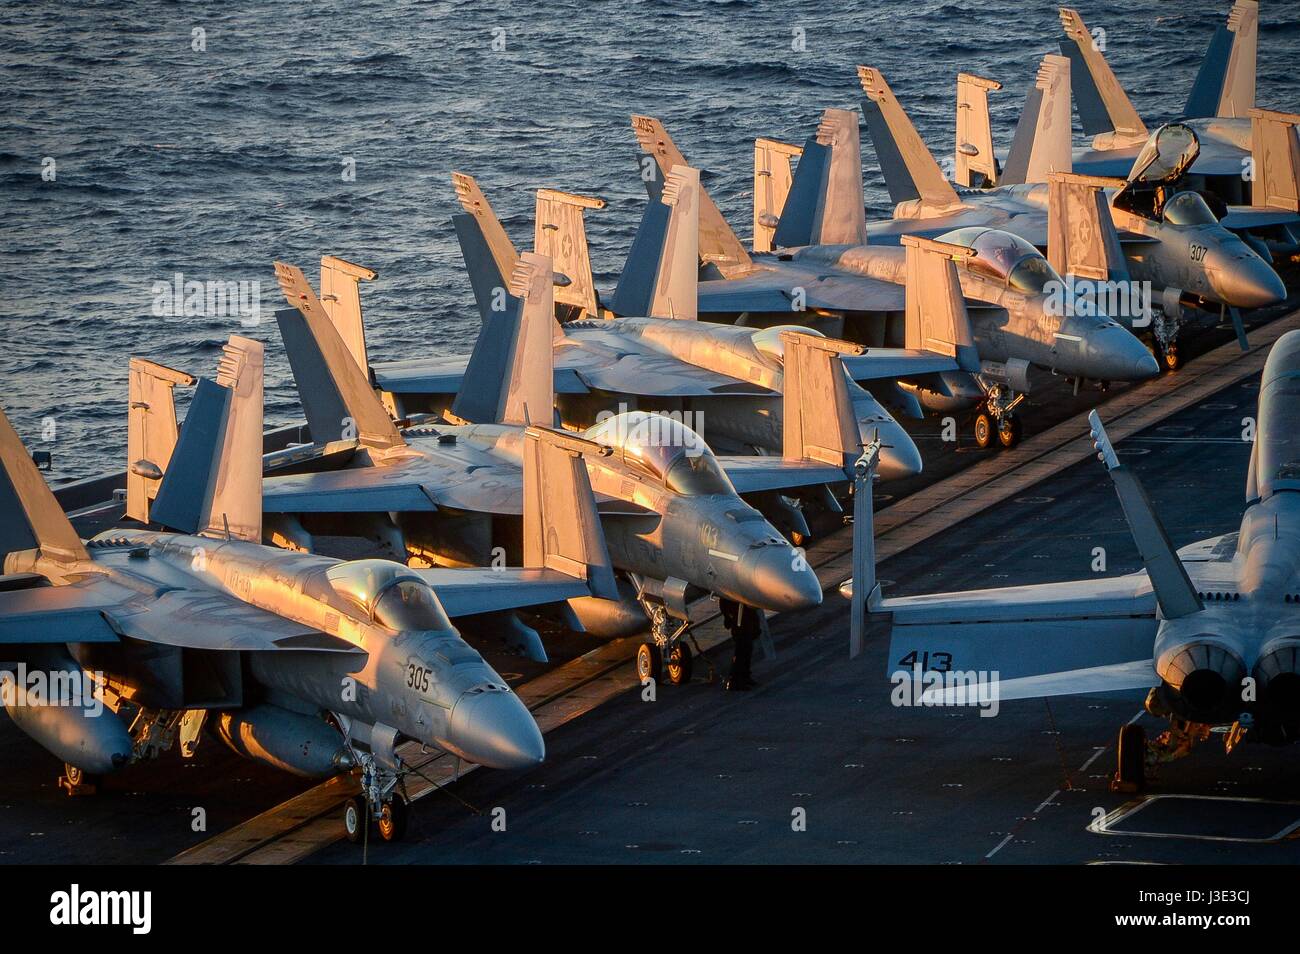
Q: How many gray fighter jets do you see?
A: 7